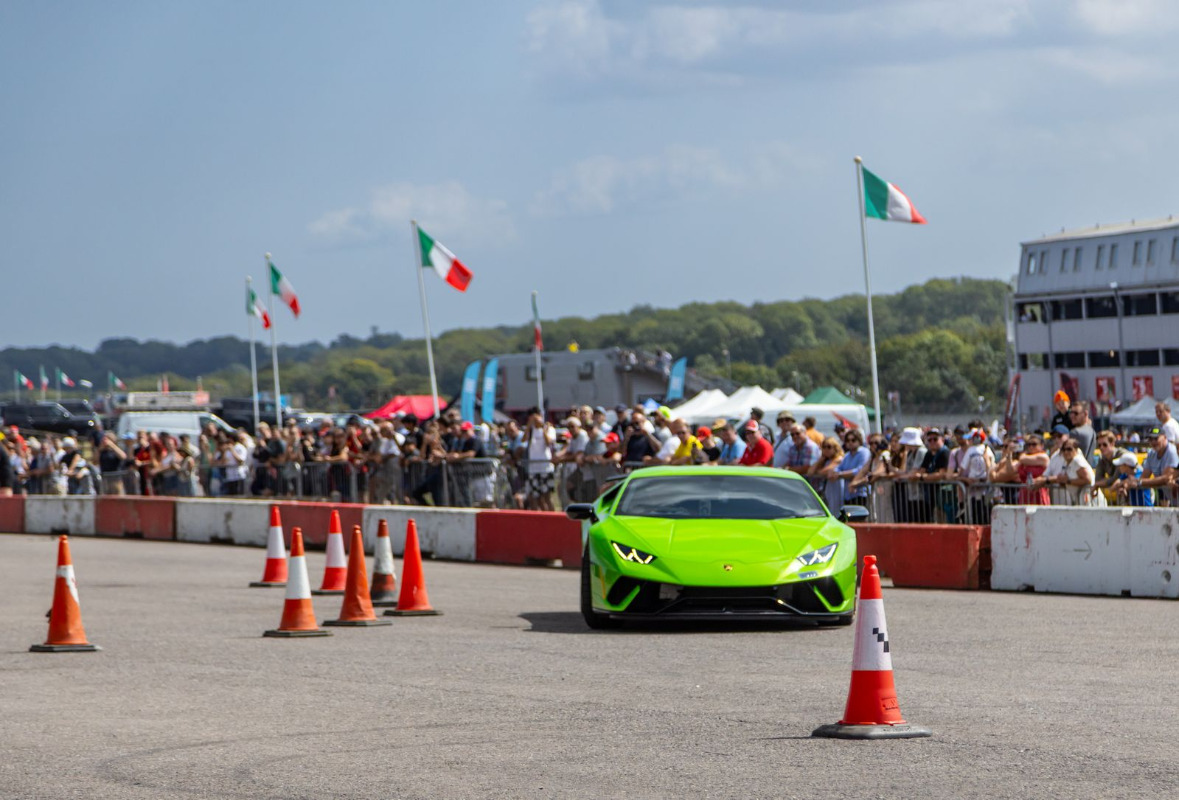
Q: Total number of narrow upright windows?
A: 9